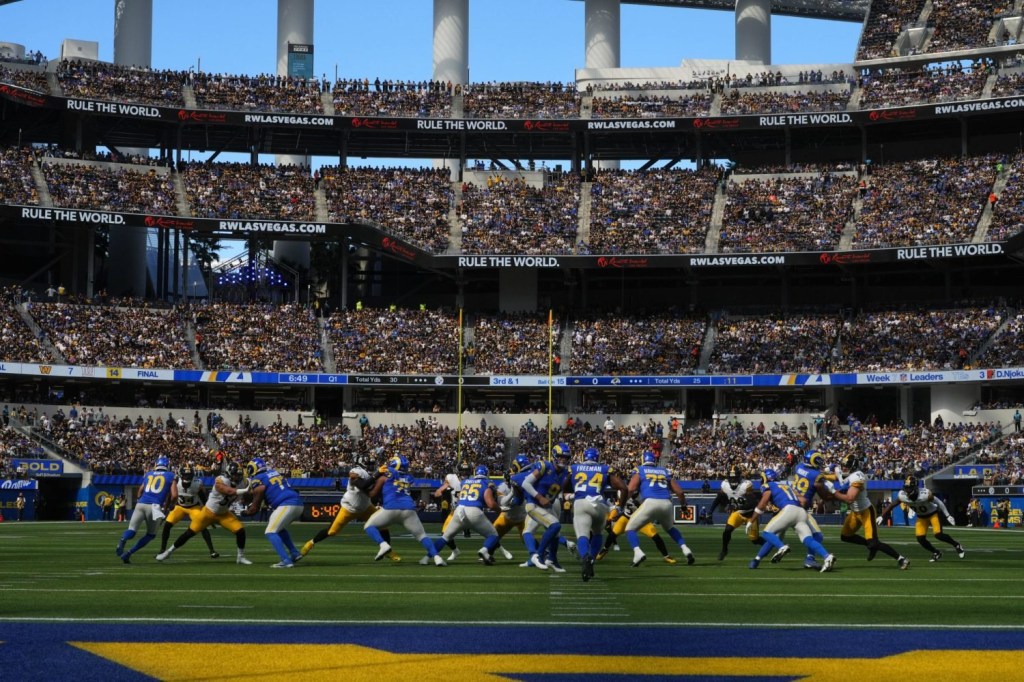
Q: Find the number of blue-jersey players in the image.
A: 10